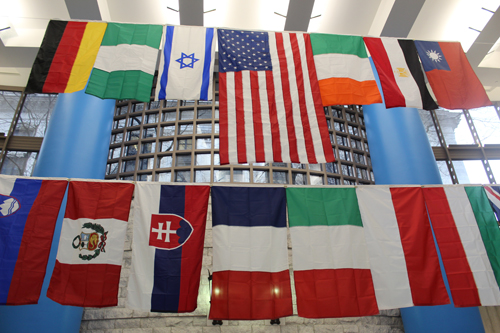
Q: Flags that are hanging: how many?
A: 15